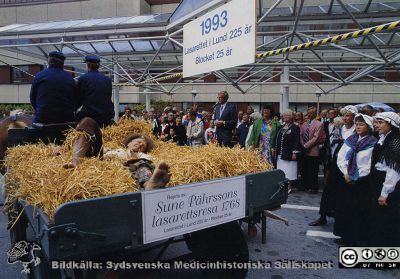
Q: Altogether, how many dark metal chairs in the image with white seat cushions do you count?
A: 0